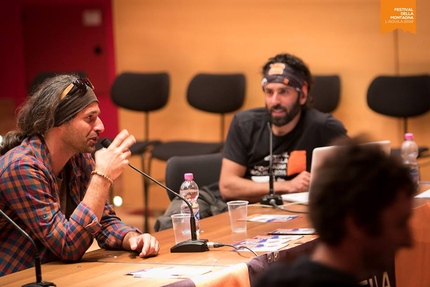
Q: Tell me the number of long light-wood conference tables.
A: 1